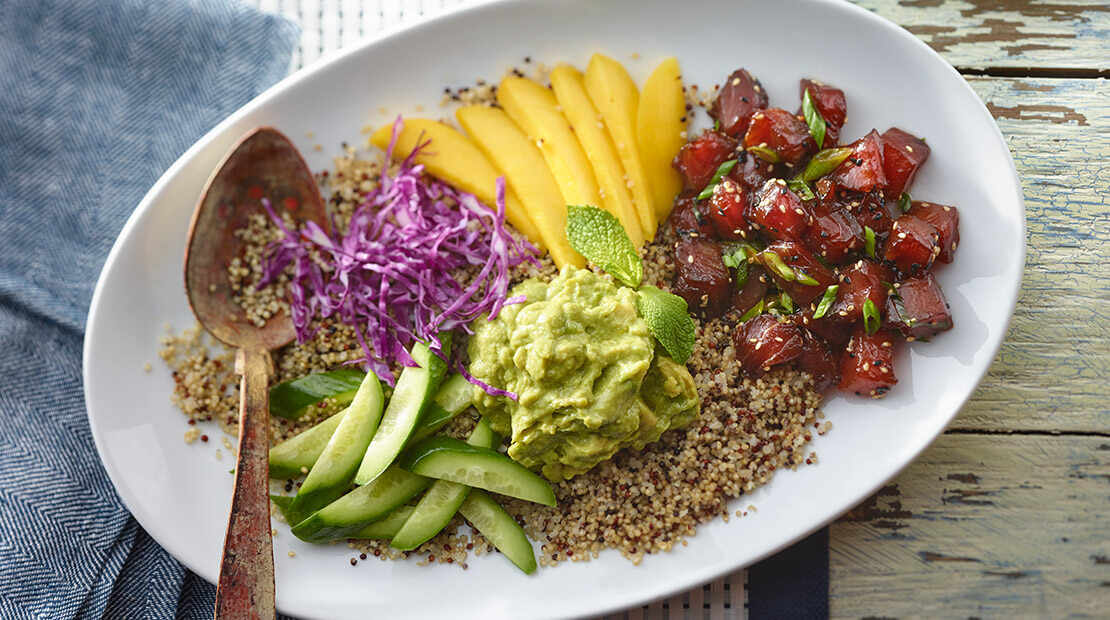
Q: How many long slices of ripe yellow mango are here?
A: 6